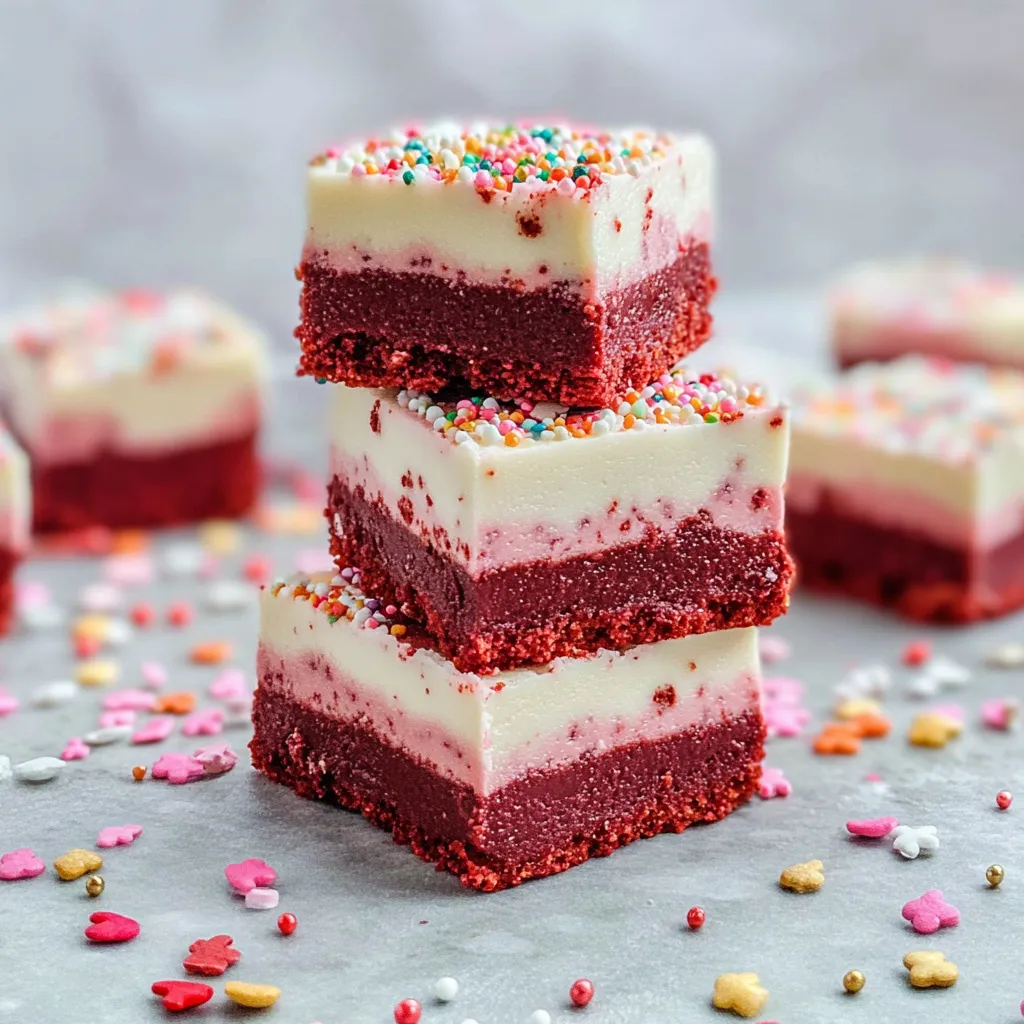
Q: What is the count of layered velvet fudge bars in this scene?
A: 7